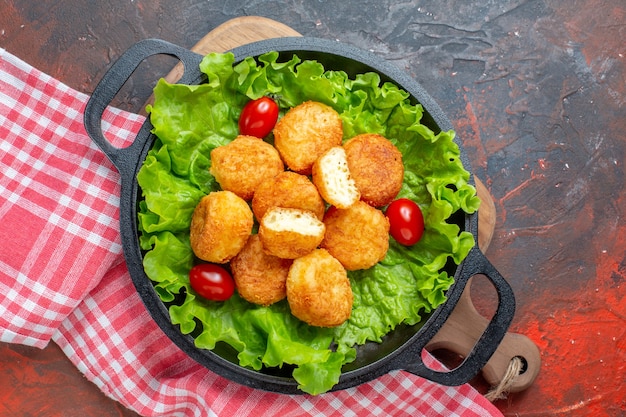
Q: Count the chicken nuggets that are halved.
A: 2